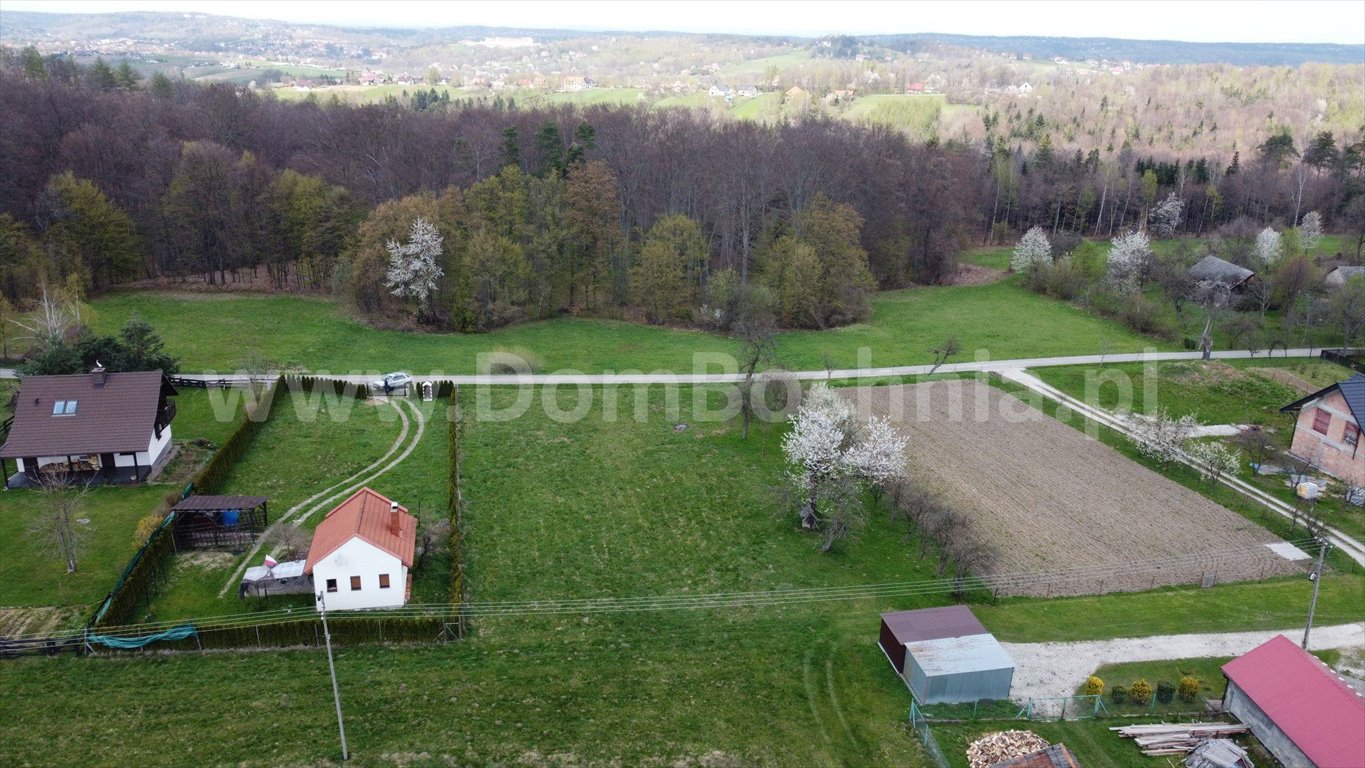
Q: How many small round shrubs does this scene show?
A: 5